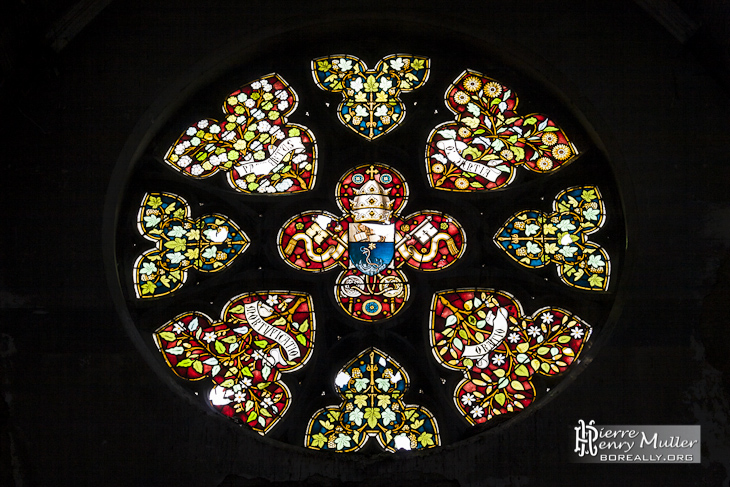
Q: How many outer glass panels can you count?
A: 8